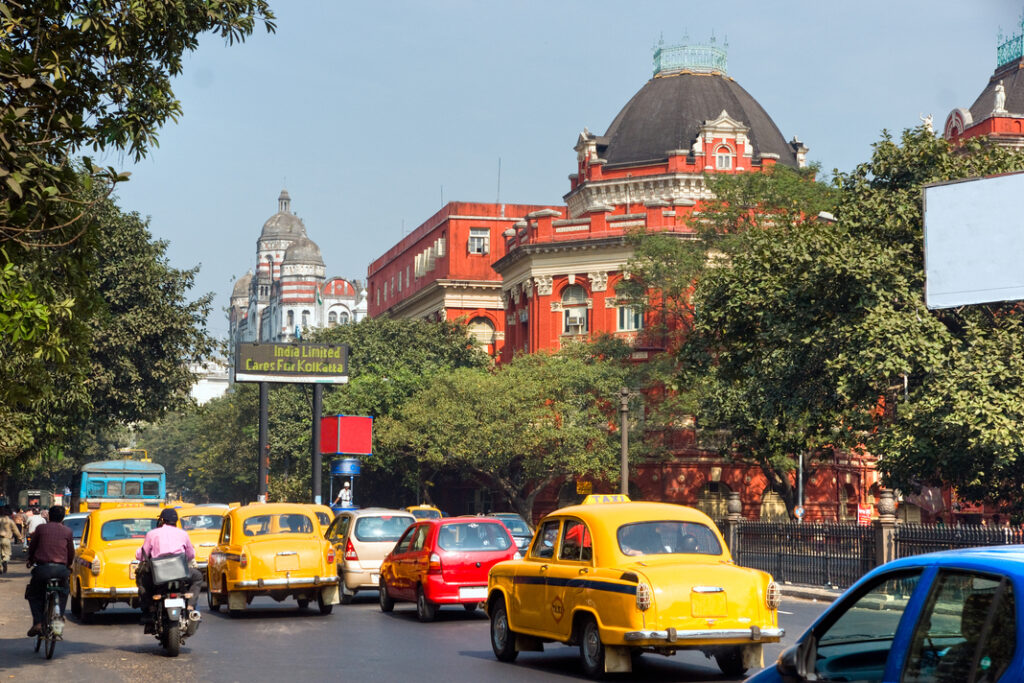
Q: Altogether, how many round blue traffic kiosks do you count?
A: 1